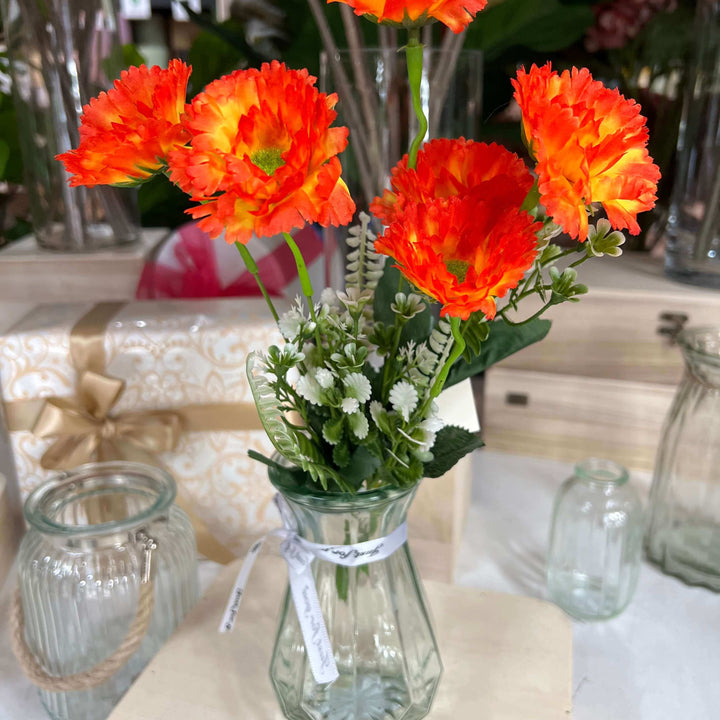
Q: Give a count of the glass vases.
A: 7